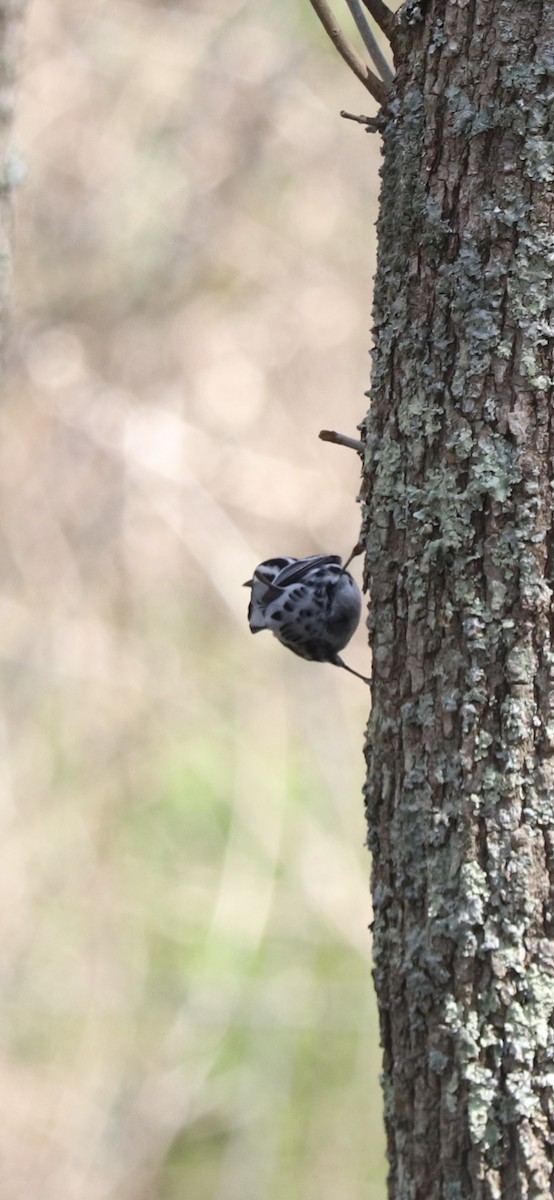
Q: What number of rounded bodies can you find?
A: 1